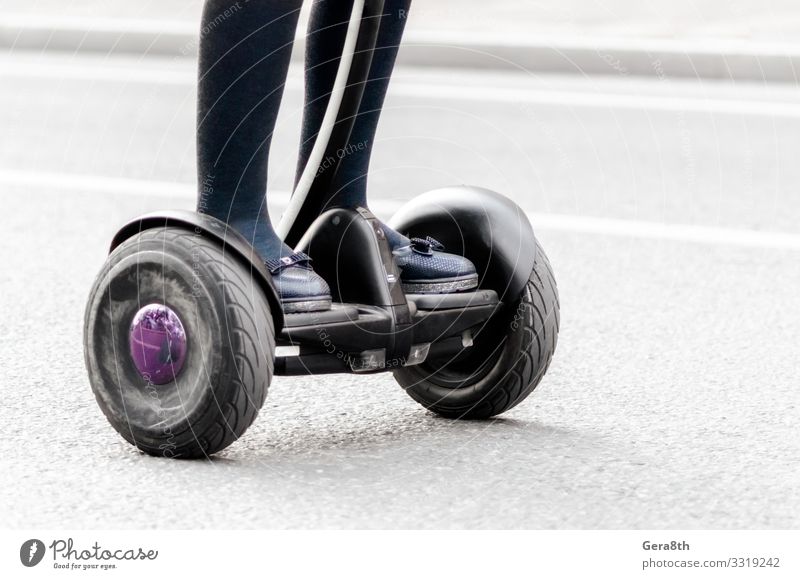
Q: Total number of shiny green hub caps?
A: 0